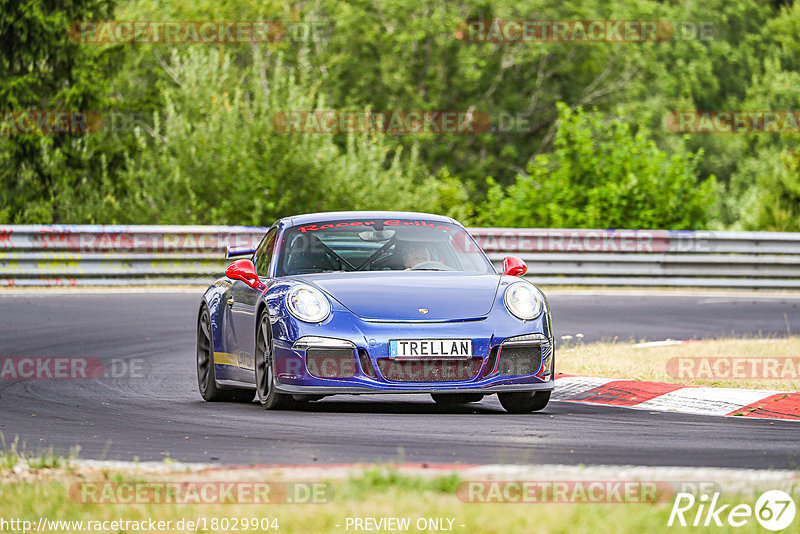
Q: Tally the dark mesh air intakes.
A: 3